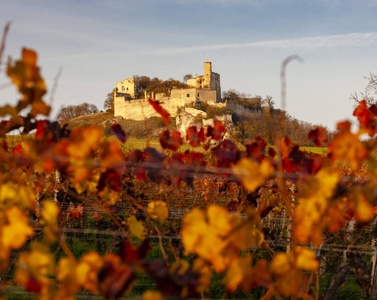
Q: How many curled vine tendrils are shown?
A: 1